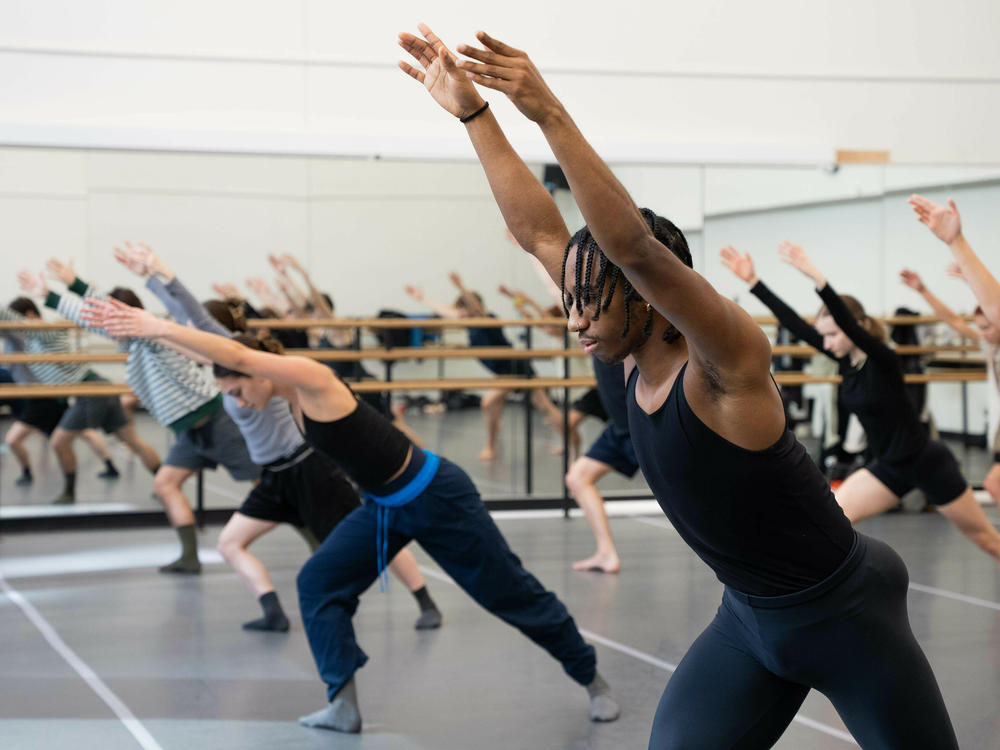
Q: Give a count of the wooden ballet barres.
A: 3